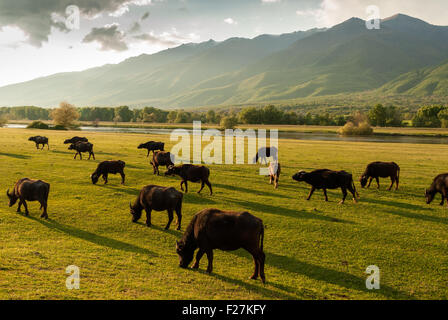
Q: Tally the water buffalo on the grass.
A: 15